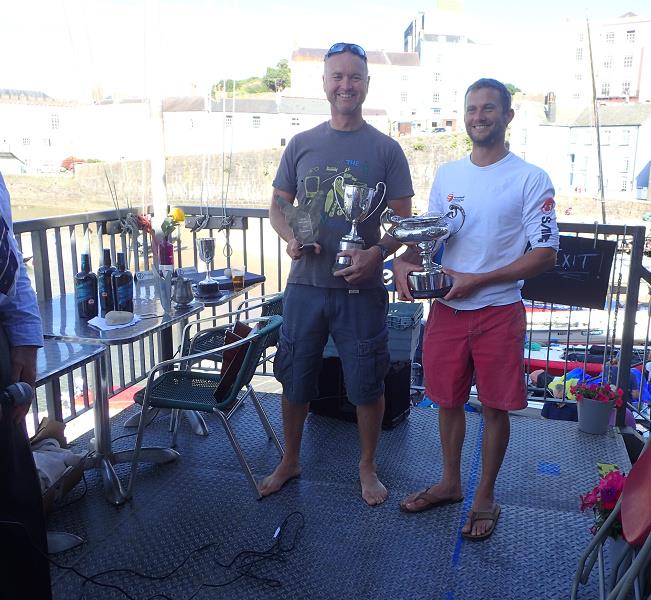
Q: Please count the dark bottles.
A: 3